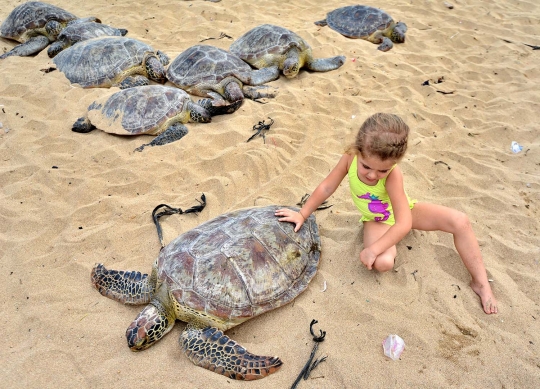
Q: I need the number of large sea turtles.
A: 8